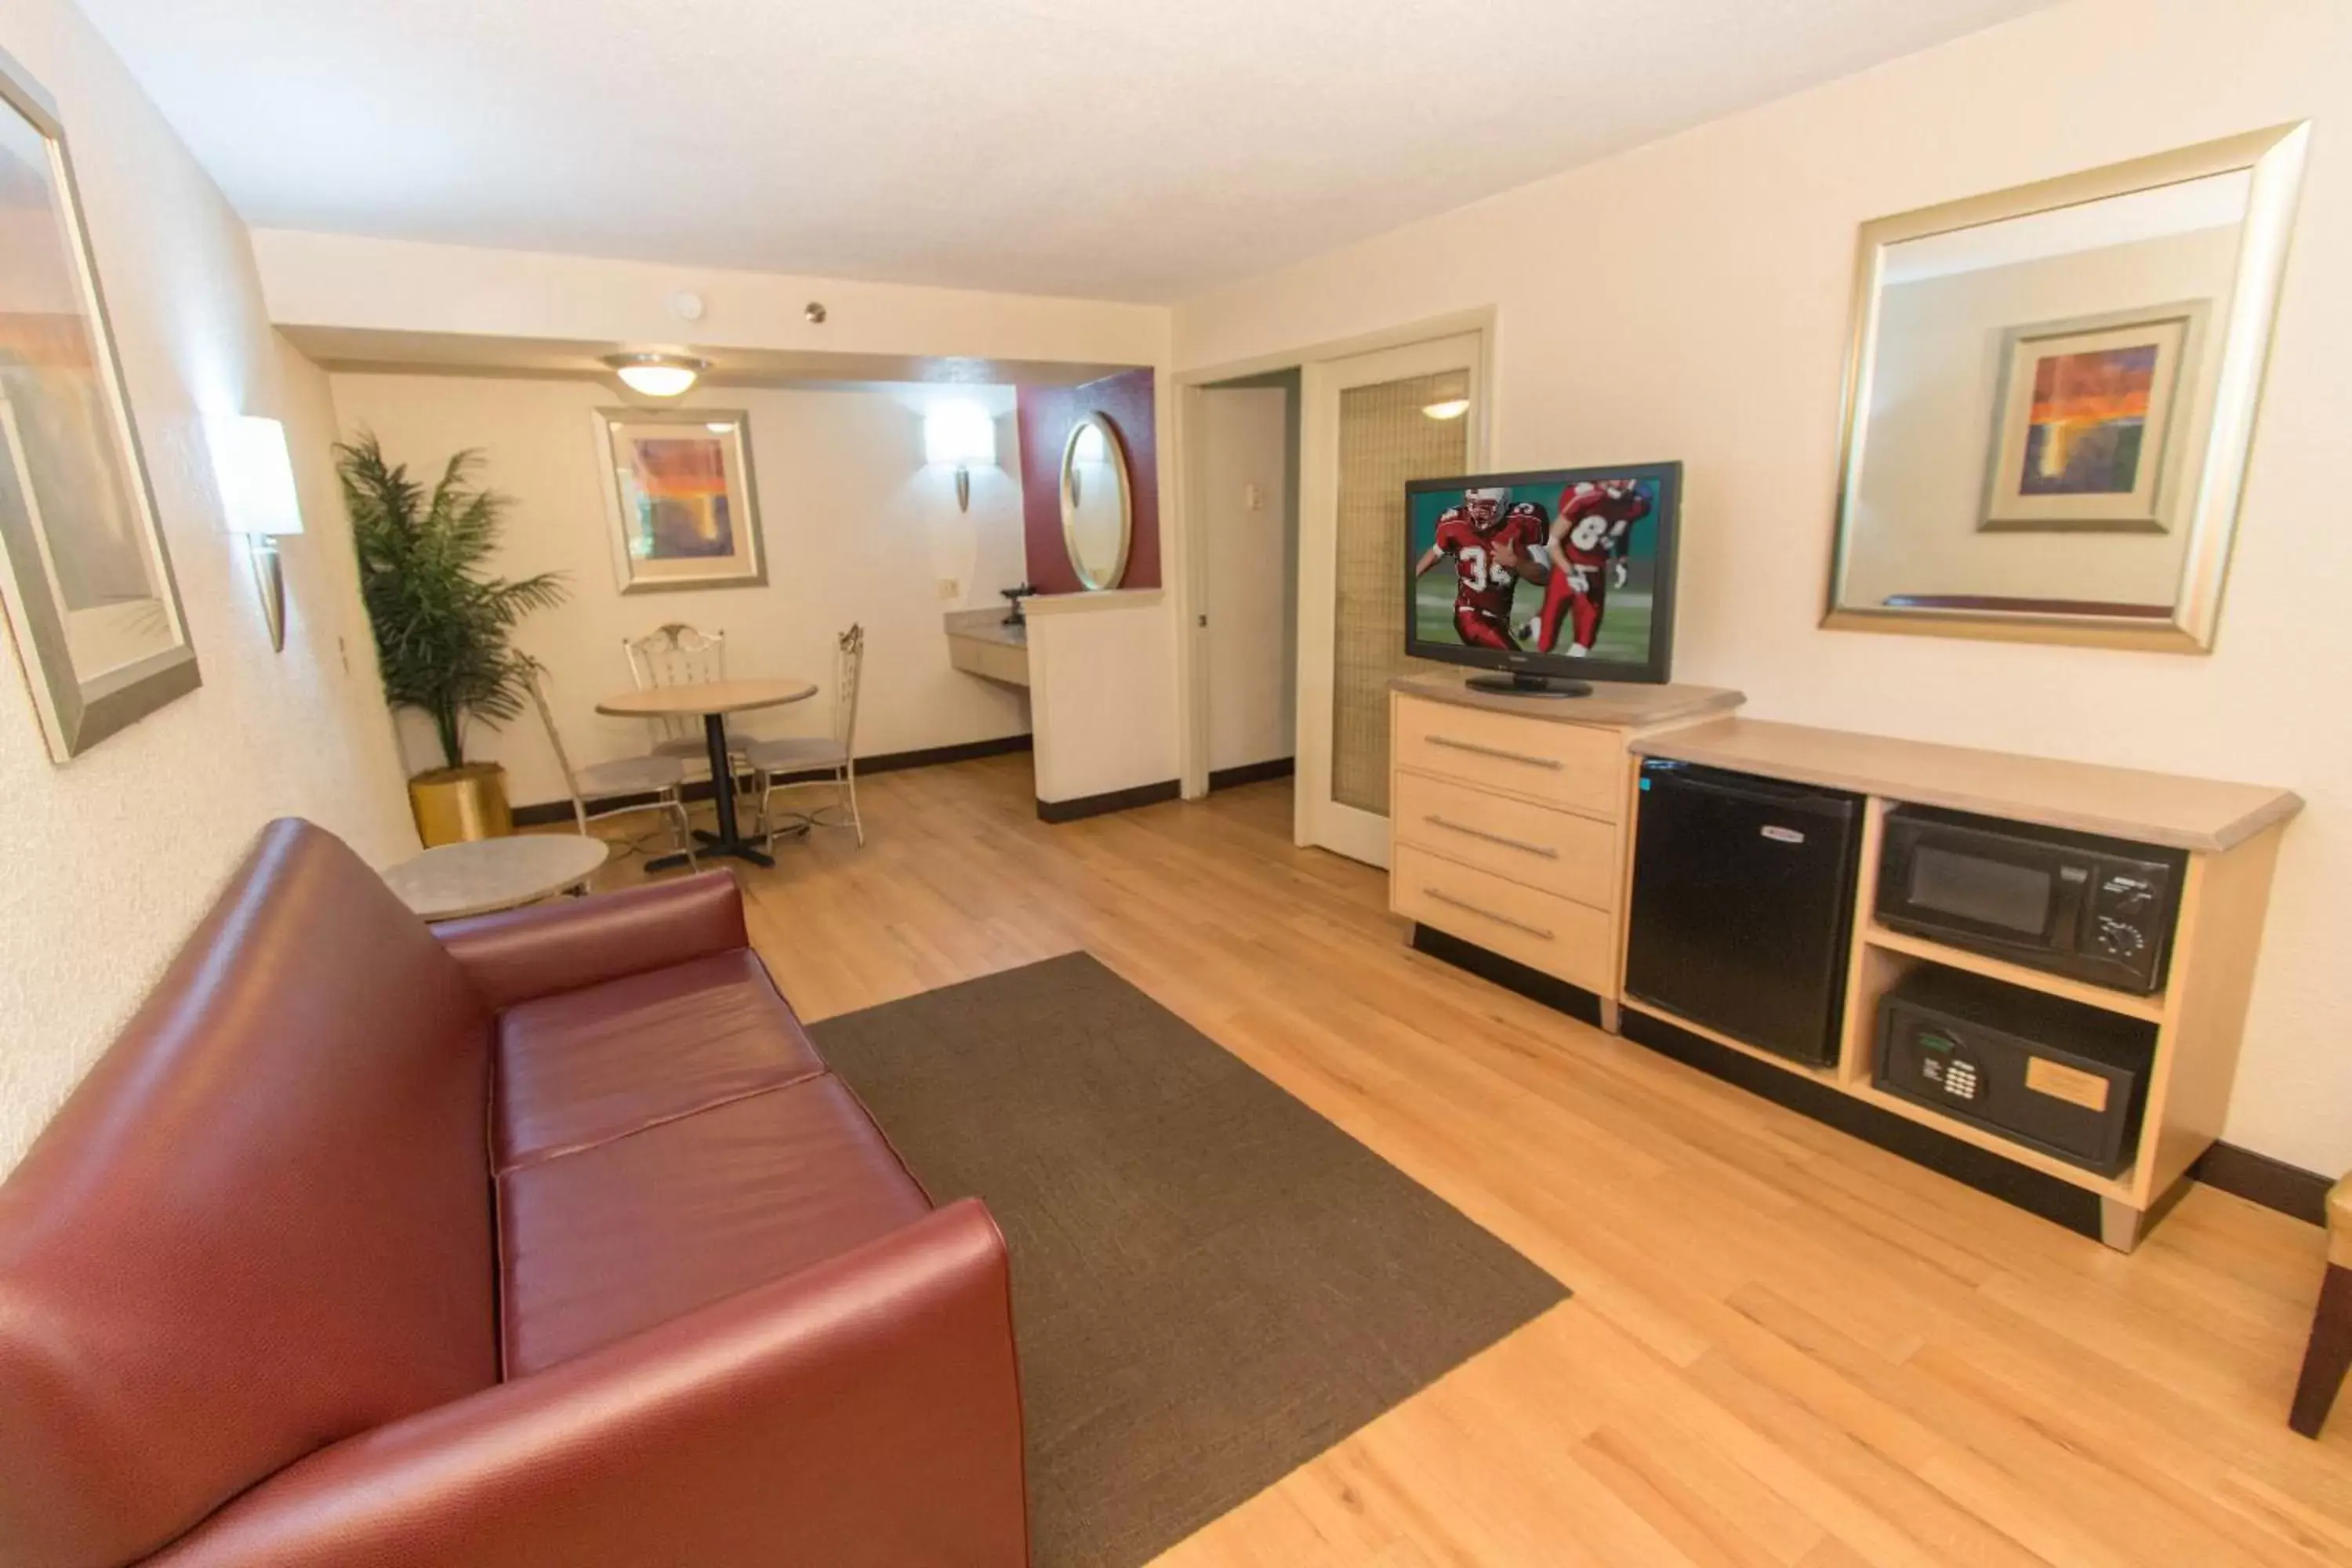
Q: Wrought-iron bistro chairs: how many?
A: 3